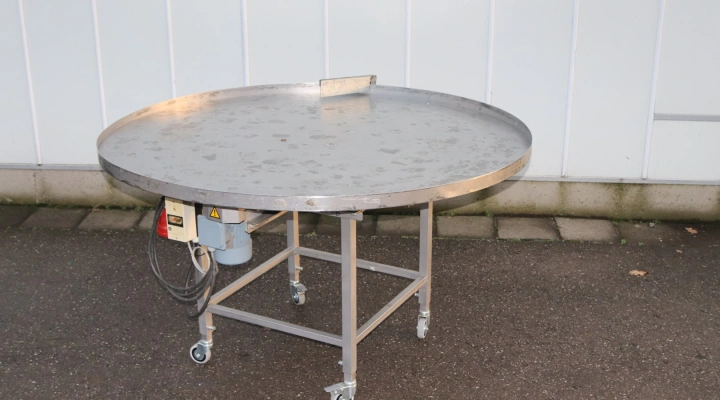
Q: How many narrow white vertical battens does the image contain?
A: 9